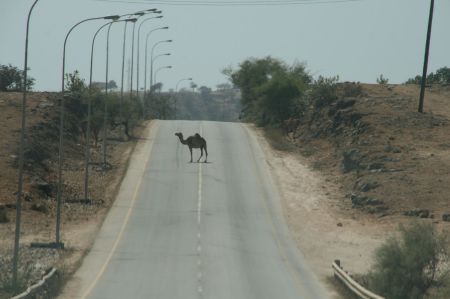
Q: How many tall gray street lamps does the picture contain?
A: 12